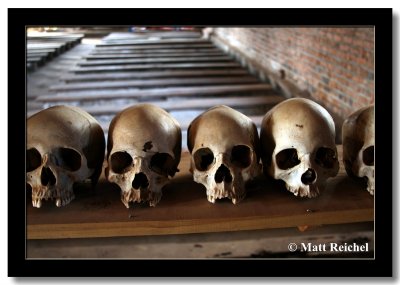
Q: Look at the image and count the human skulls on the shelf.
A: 5